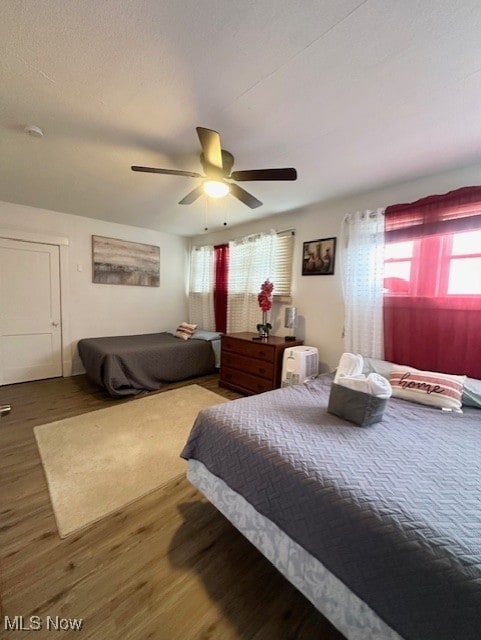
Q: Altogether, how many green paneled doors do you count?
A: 0